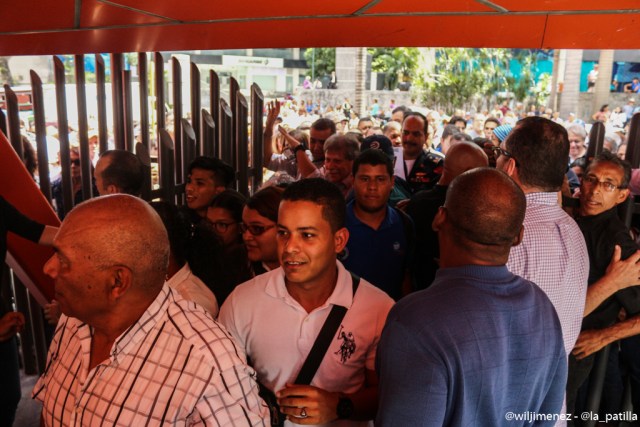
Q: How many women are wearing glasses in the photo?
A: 2